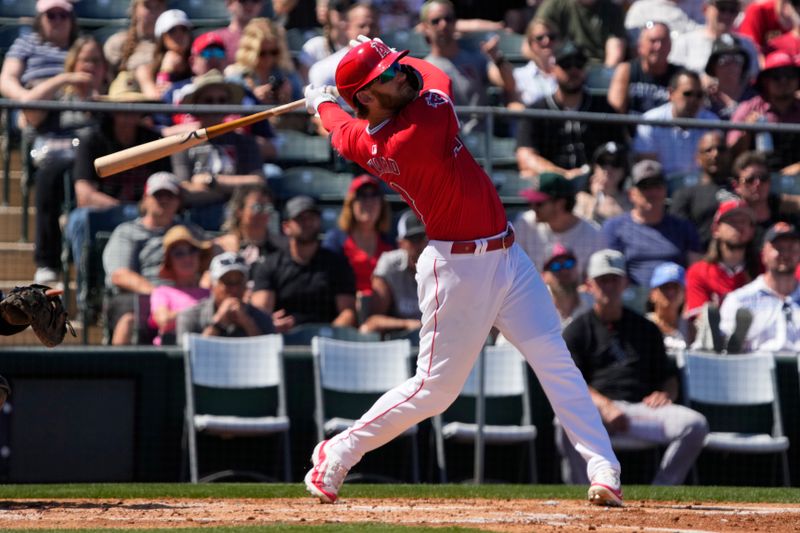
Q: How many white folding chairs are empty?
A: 4